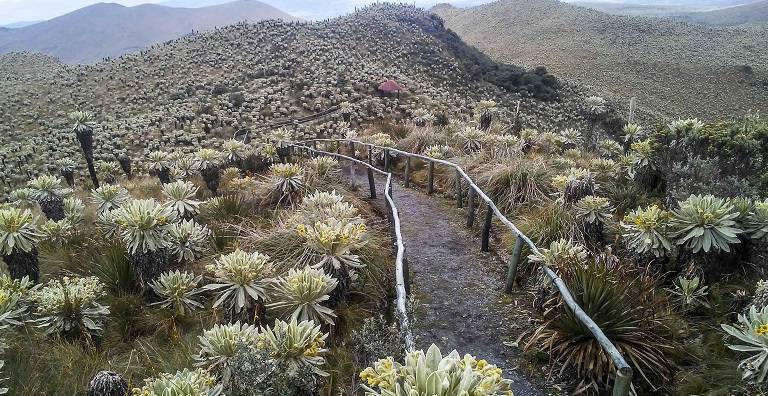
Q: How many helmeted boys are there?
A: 0